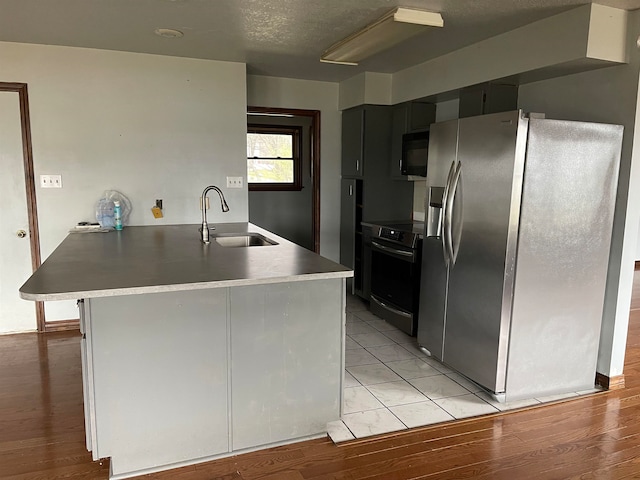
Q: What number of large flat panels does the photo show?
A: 2